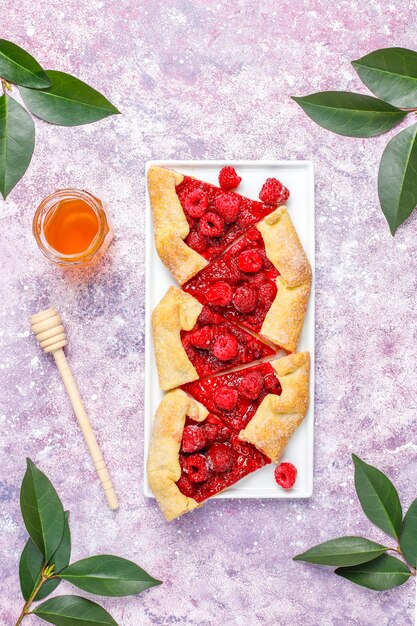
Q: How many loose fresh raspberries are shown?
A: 3